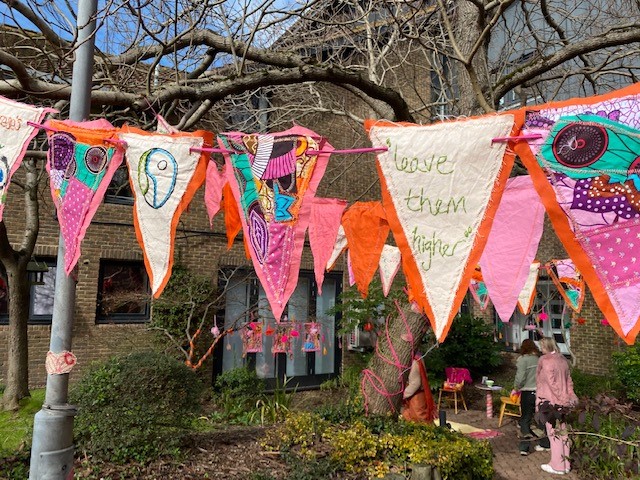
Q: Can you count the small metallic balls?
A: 0